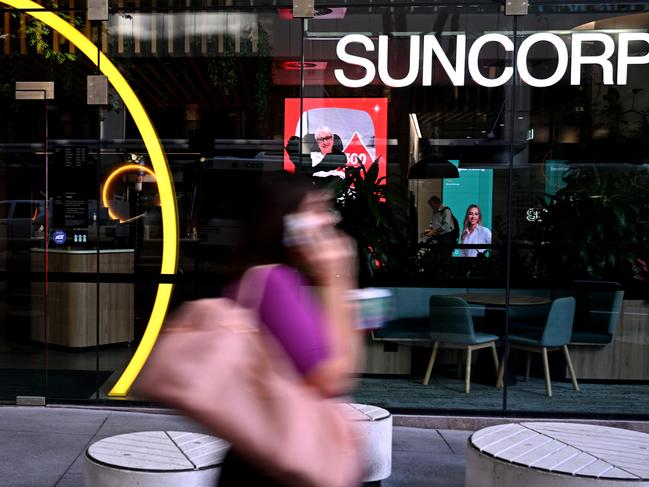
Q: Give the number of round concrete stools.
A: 3